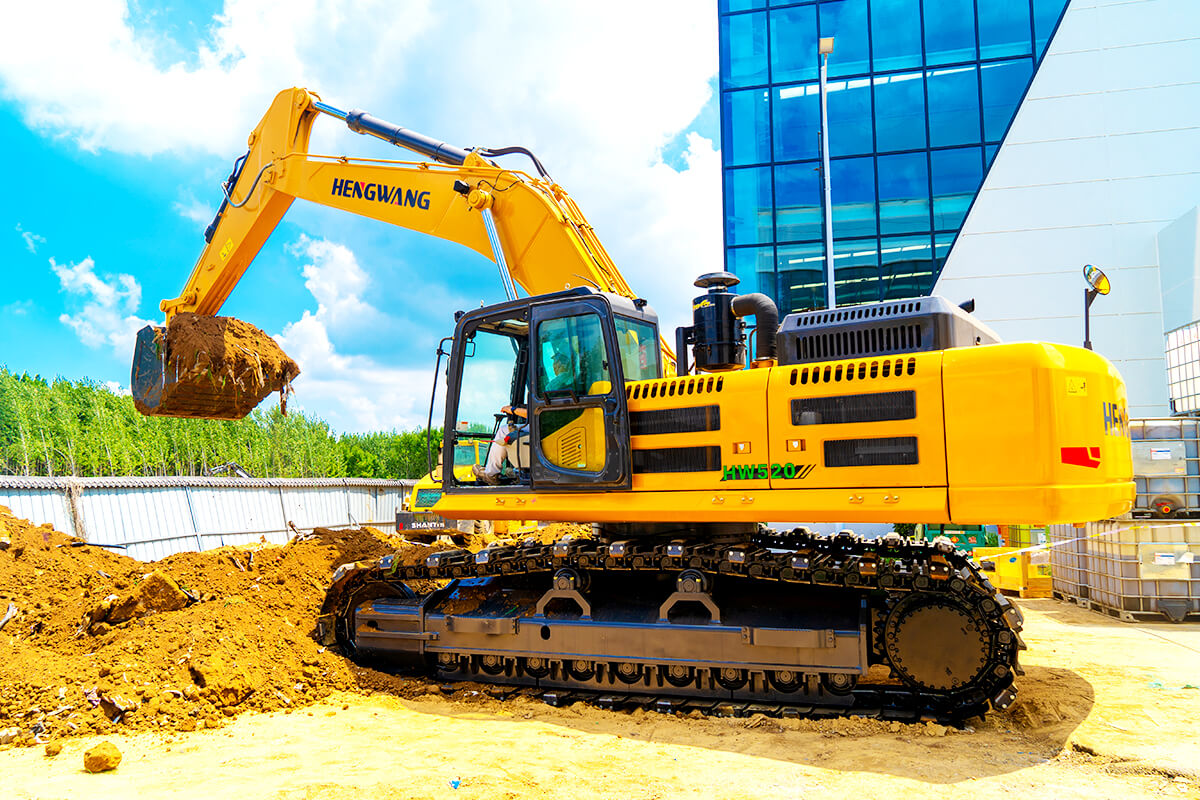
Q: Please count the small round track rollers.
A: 9